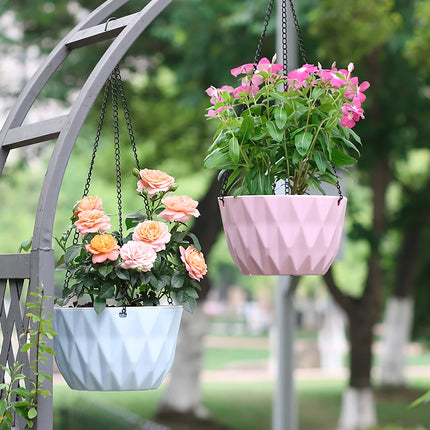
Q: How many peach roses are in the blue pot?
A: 8